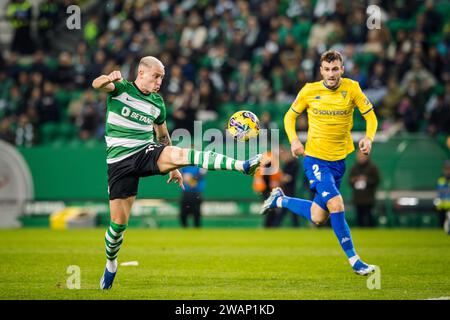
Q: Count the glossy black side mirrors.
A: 0